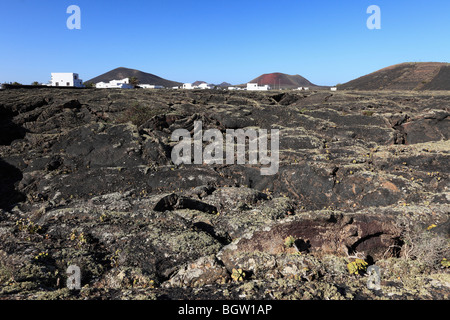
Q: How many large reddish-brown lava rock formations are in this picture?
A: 1